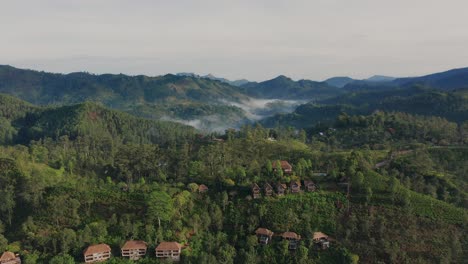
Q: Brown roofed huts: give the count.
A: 14